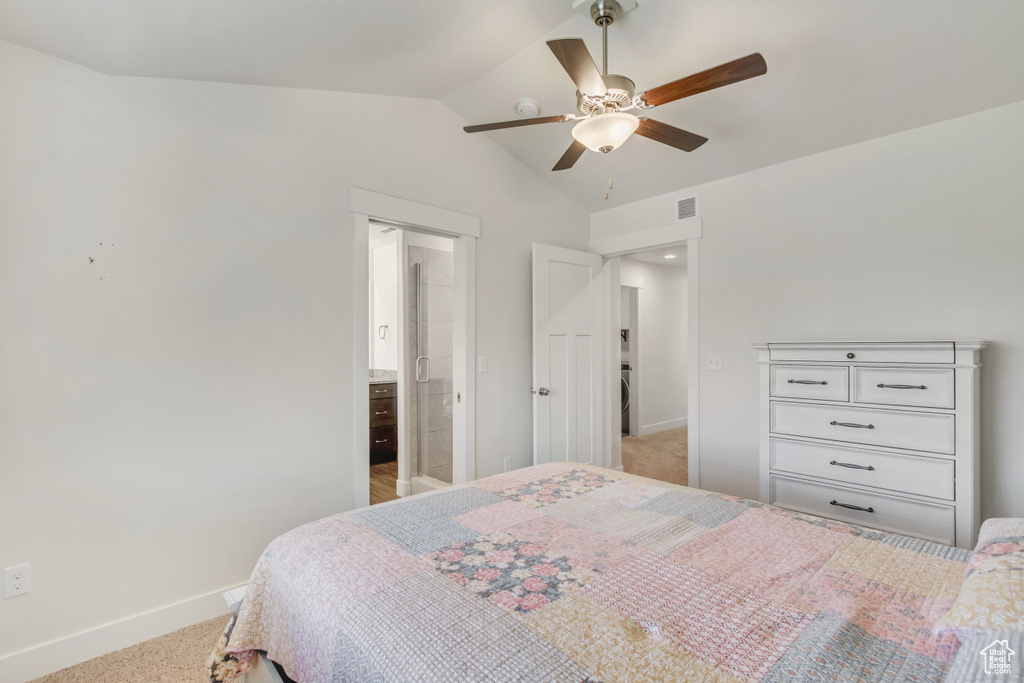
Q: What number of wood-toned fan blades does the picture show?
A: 5